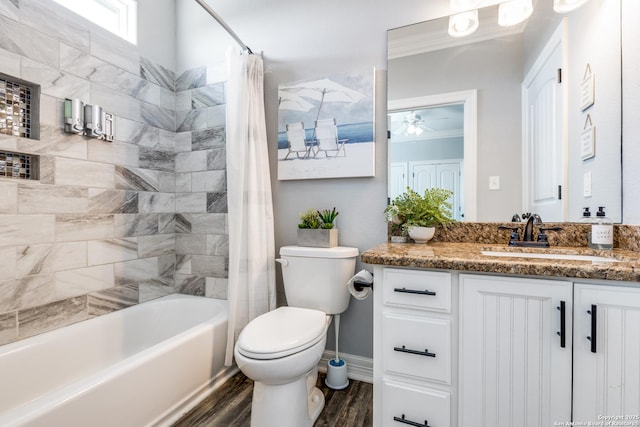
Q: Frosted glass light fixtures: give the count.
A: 3